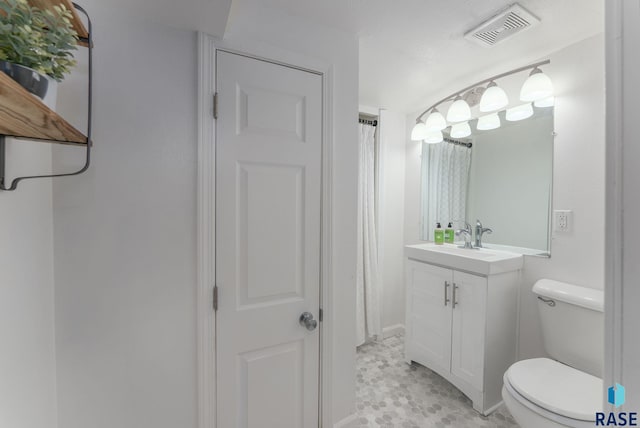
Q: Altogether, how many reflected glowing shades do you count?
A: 5